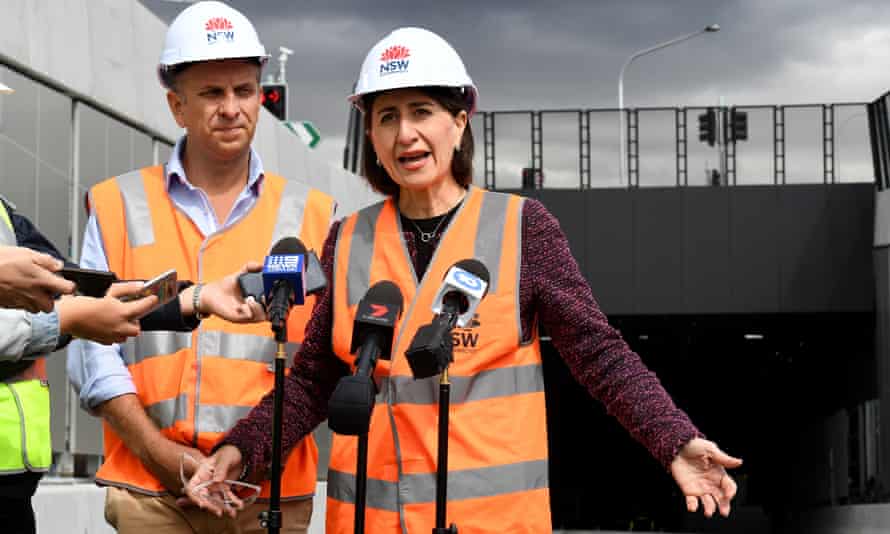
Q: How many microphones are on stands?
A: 3